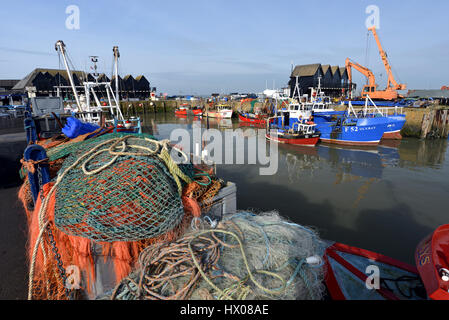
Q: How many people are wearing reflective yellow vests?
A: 0